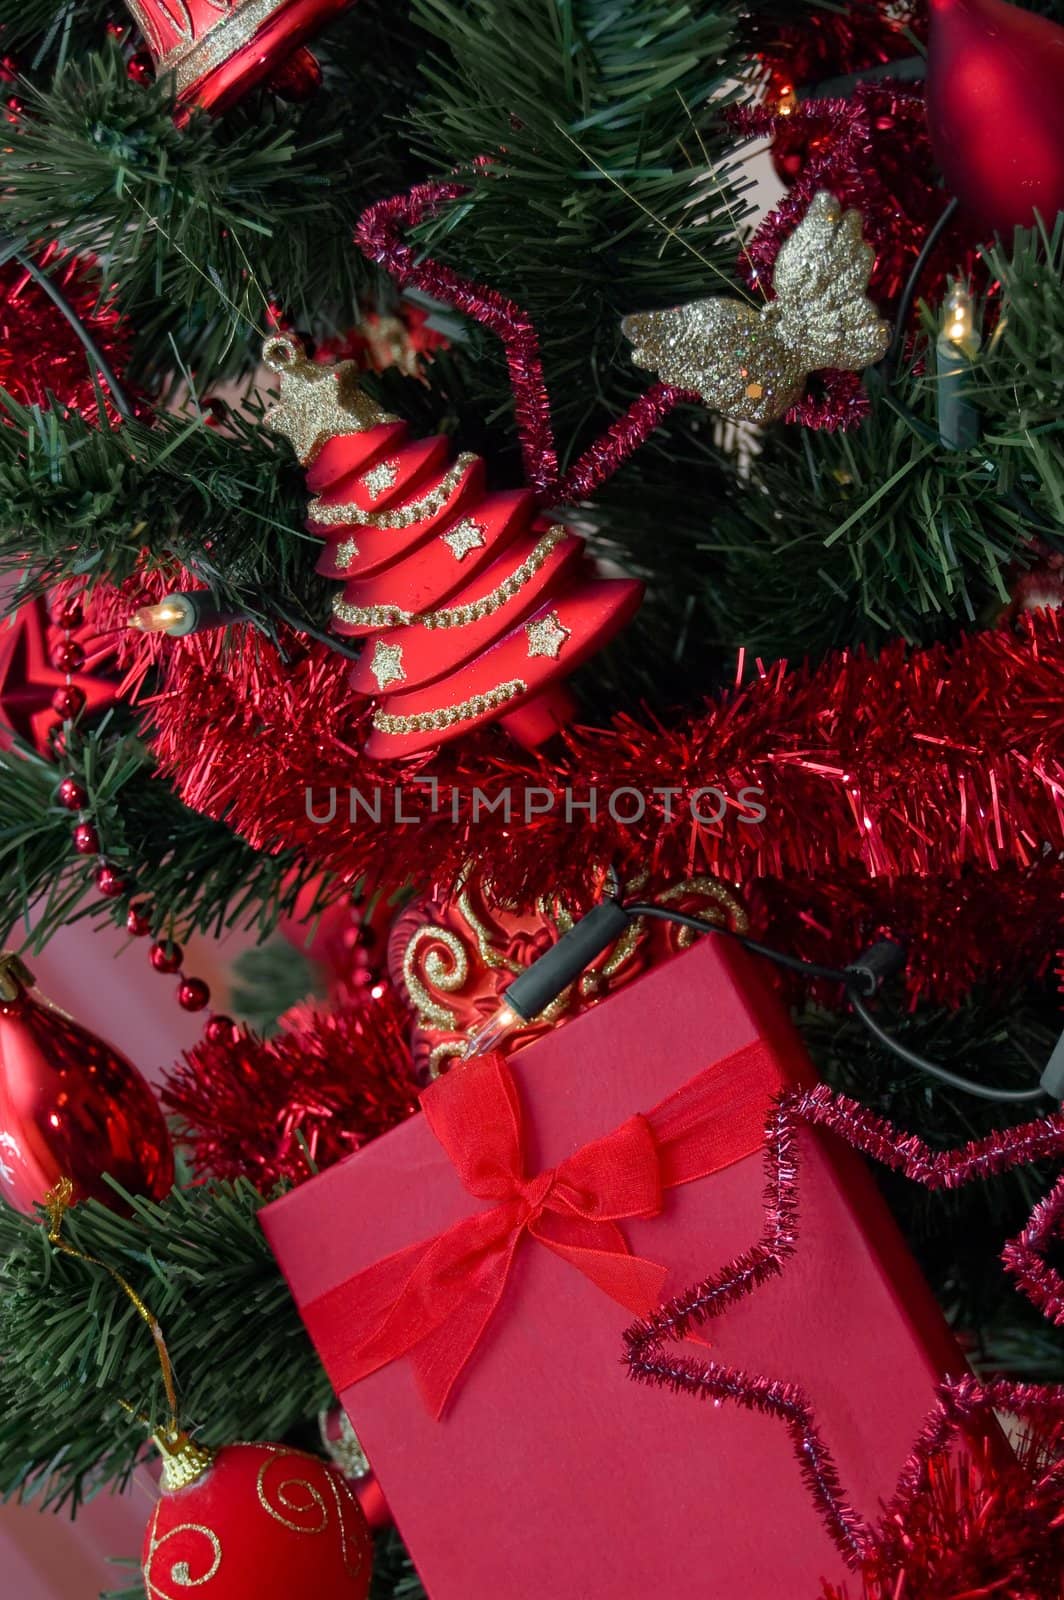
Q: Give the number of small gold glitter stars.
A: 5